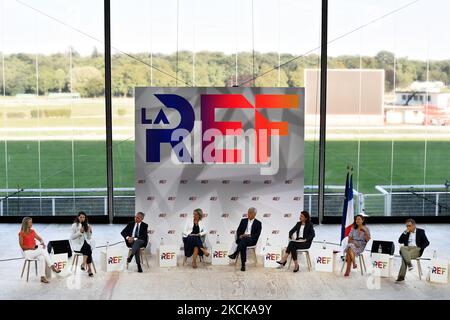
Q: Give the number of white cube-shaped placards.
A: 8